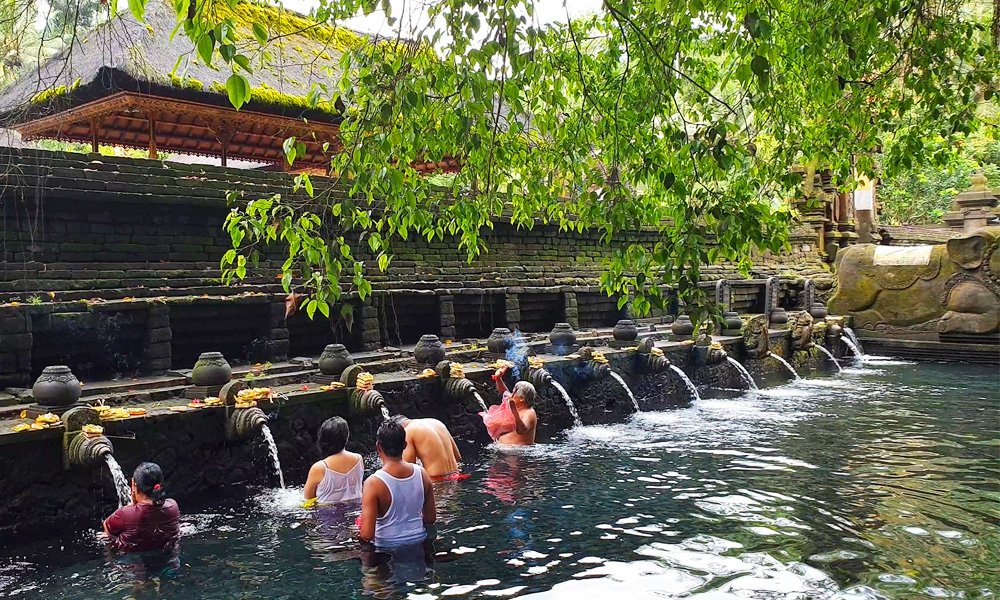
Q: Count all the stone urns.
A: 11